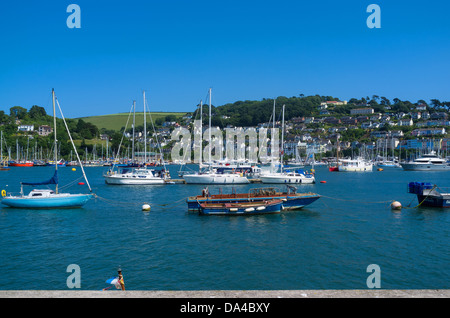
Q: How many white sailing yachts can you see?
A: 3